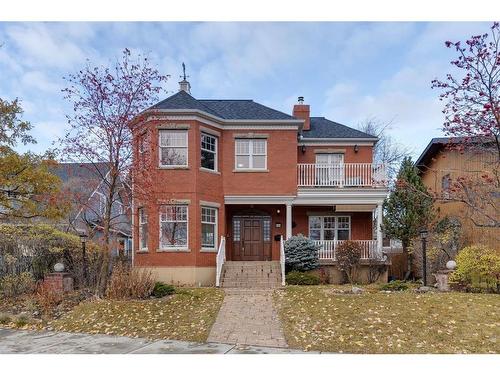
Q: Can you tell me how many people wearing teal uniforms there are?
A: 0